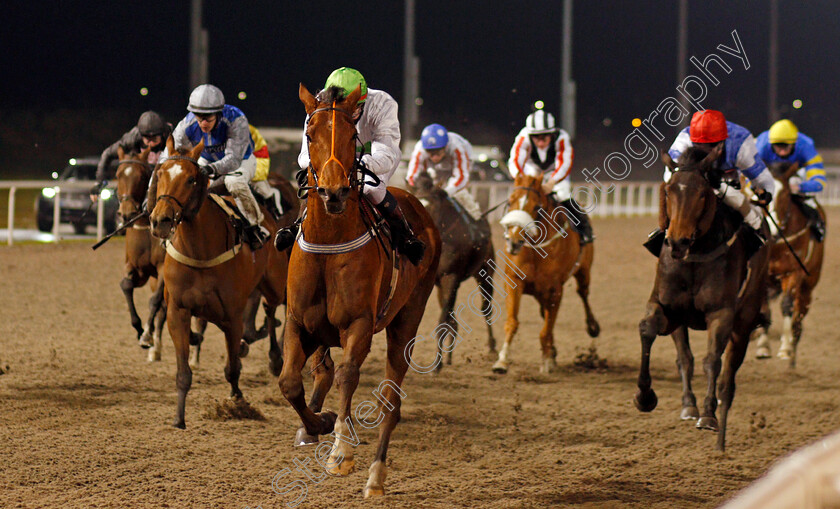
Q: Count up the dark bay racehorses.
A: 2